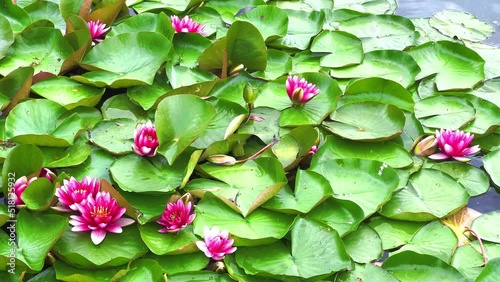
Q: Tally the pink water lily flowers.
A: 10